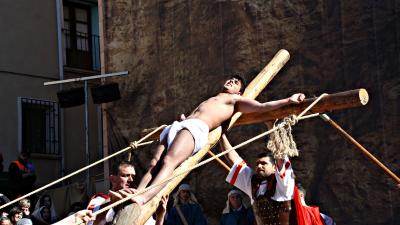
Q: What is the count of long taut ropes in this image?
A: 2